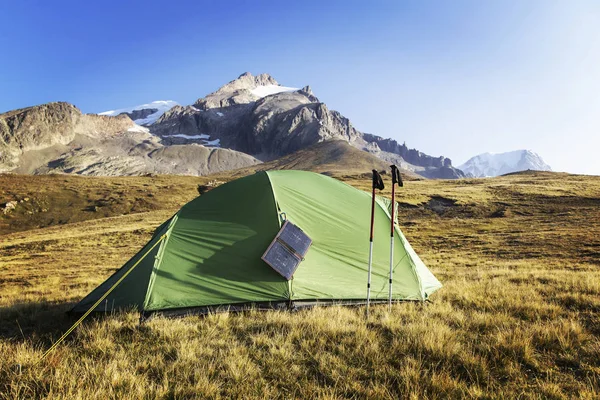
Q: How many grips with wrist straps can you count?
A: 2